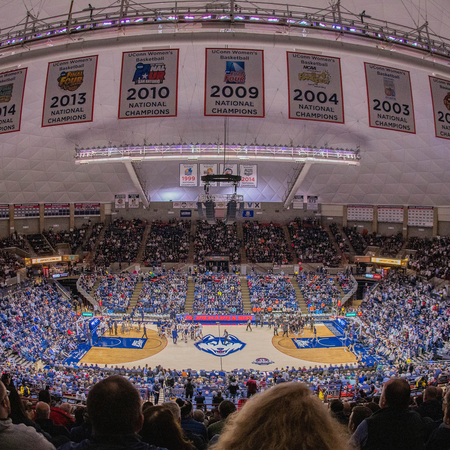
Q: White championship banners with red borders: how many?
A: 7